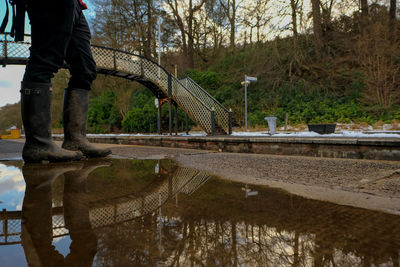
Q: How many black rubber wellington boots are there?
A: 2